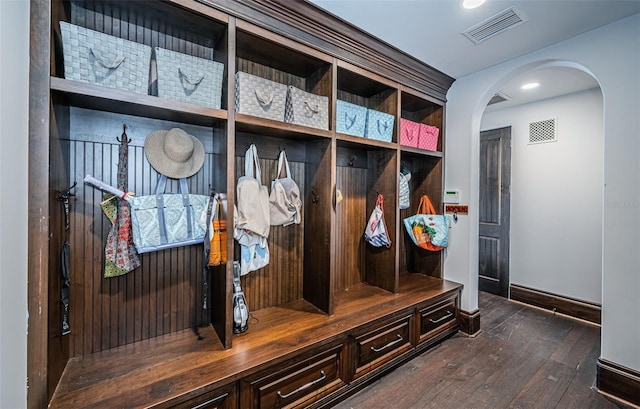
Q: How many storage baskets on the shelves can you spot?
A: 8